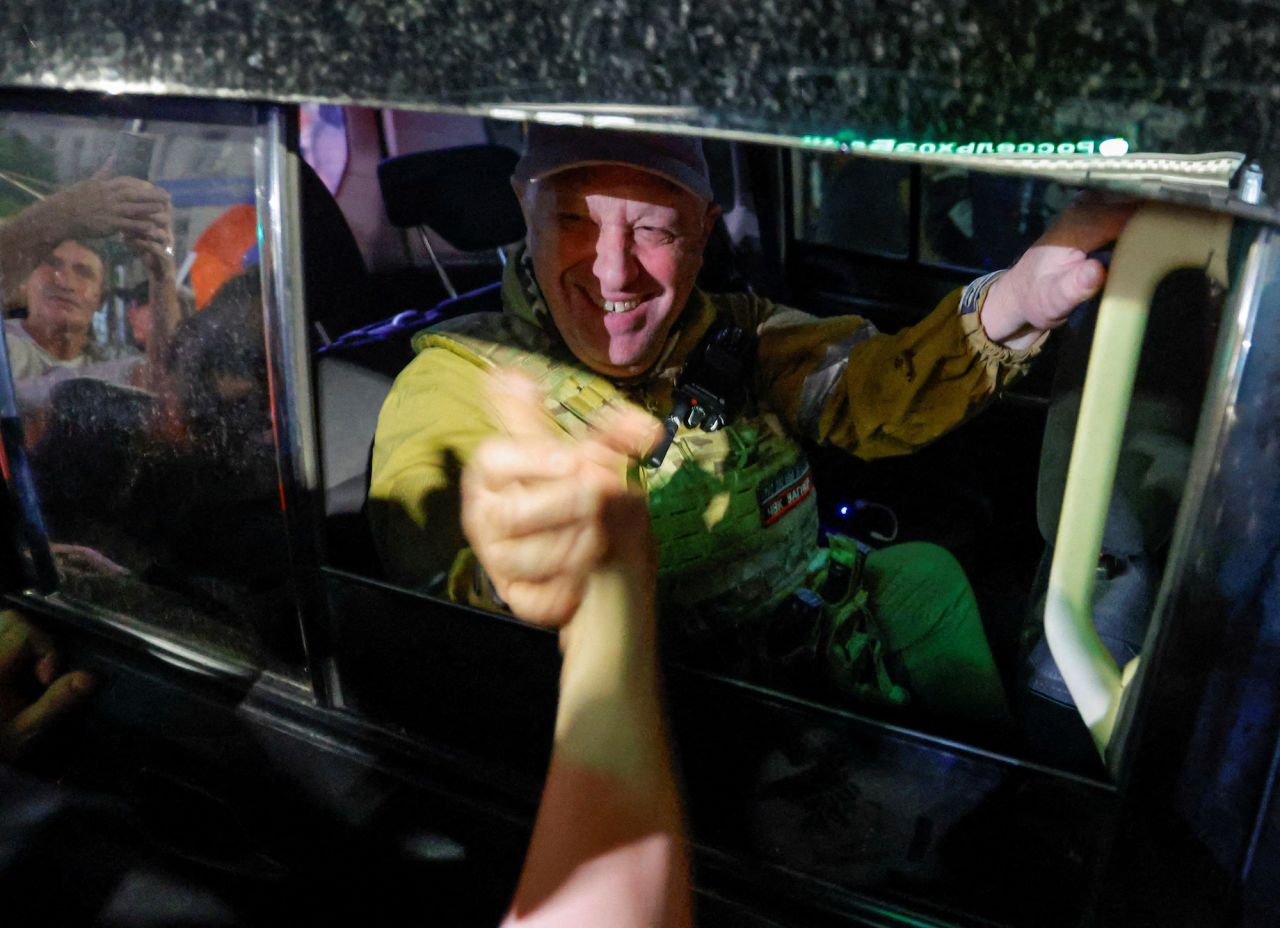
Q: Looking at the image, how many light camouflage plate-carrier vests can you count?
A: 1